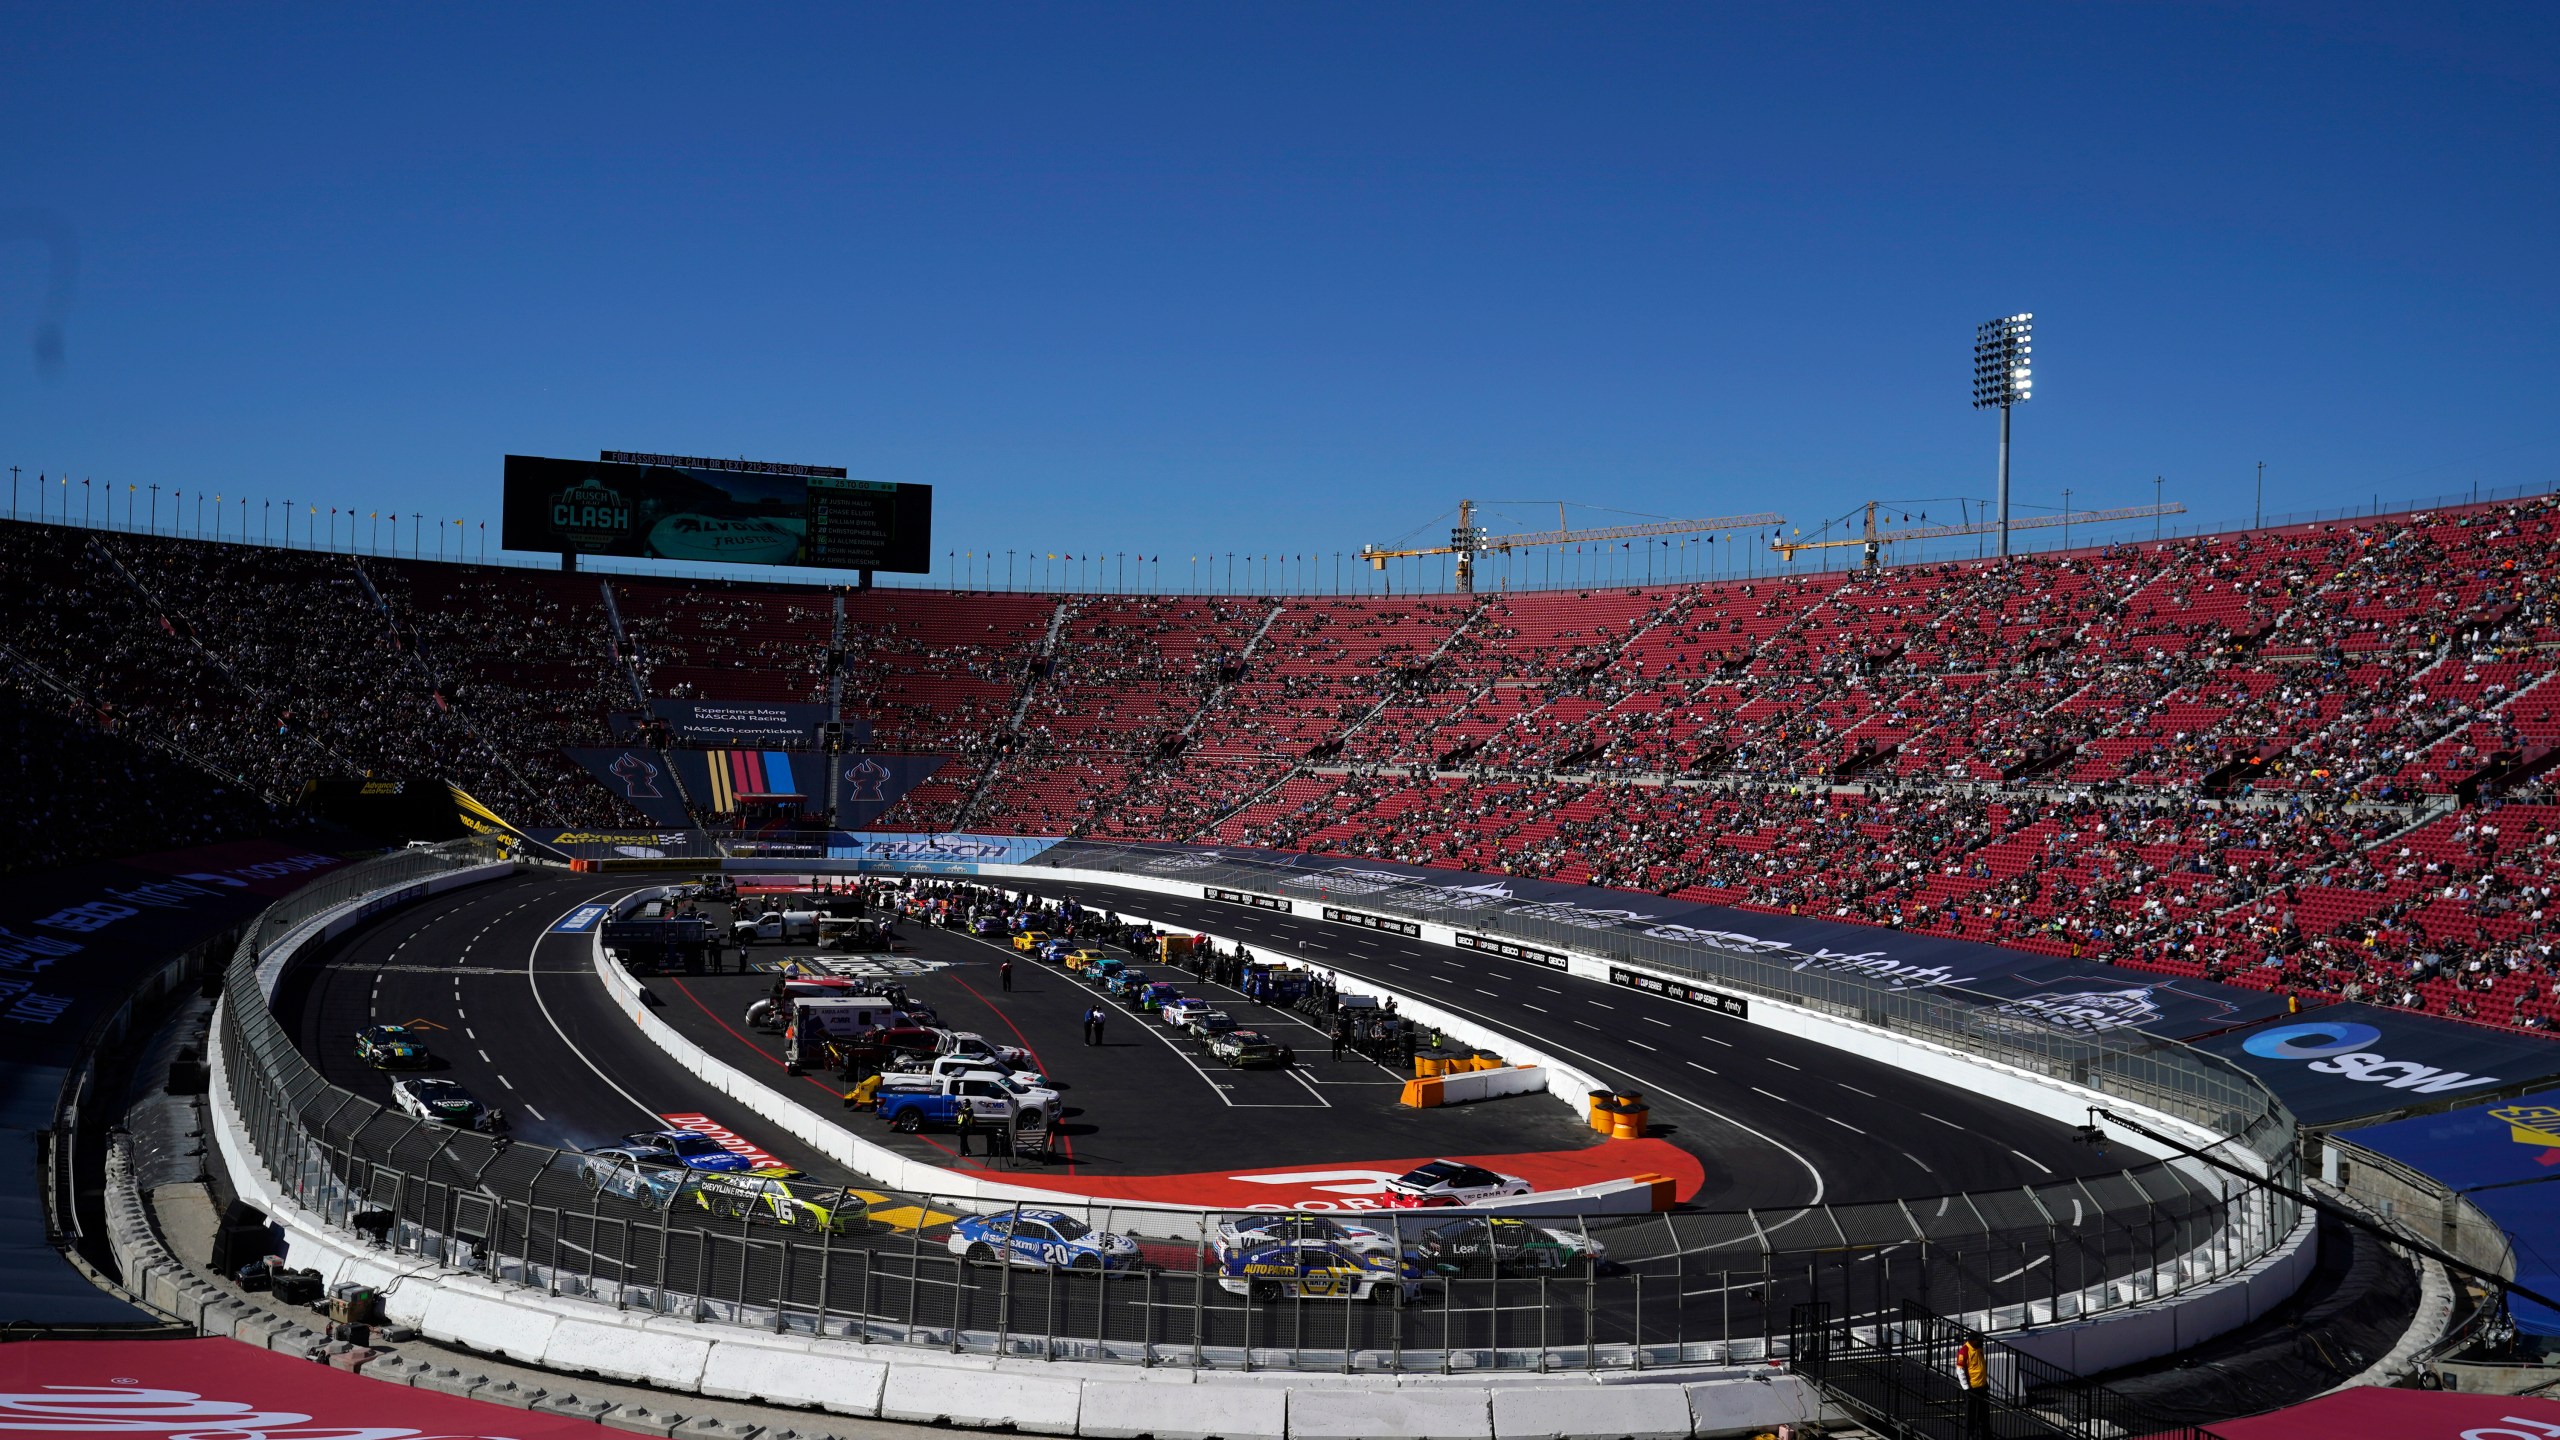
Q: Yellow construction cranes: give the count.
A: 2